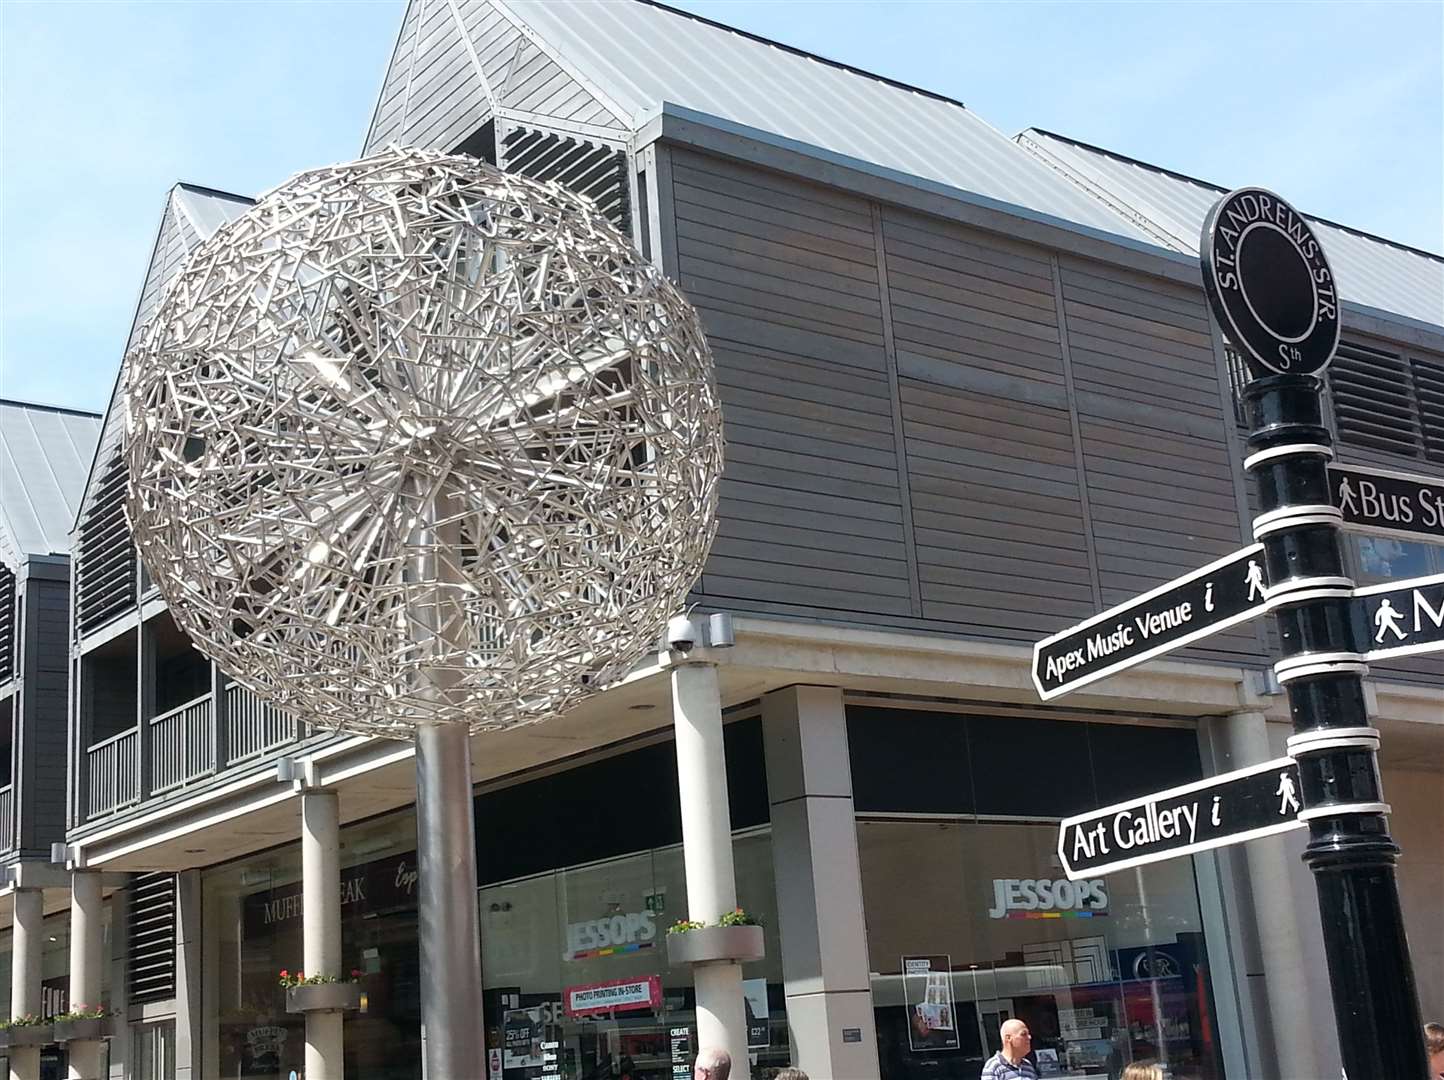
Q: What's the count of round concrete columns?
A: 5